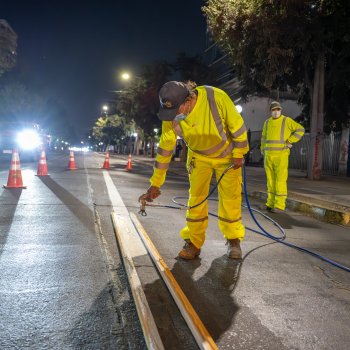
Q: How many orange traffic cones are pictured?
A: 5